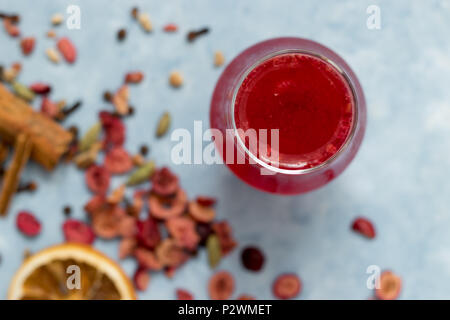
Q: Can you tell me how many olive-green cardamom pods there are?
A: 5